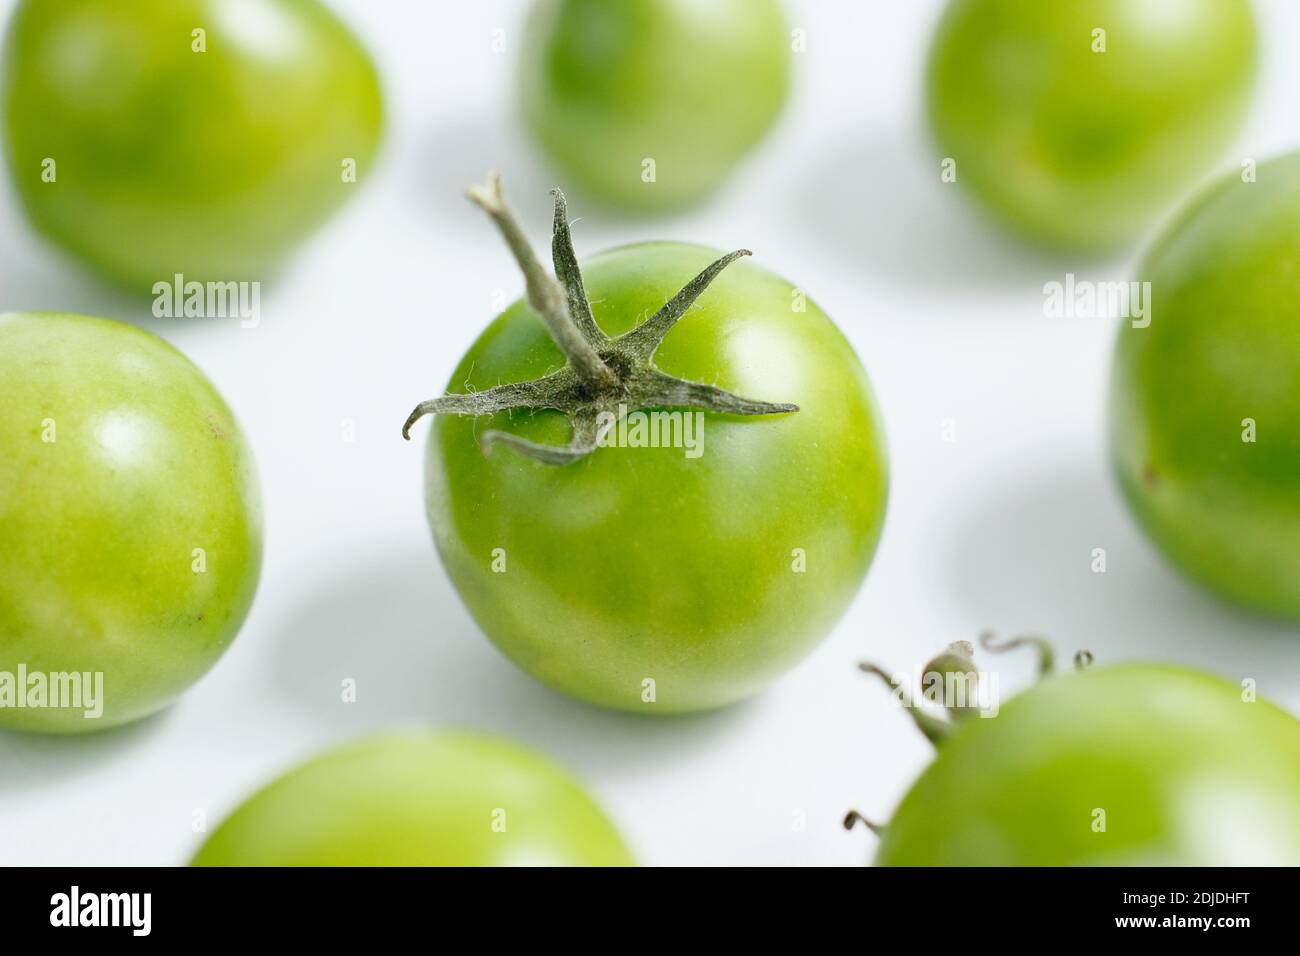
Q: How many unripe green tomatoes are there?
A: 8